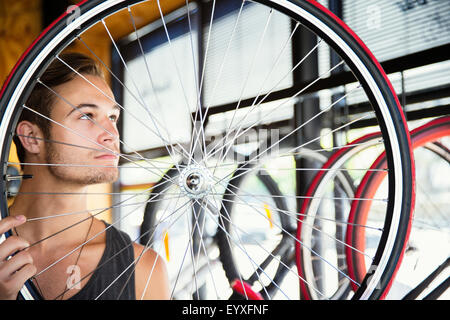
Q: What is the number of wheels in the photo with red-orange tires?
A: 3